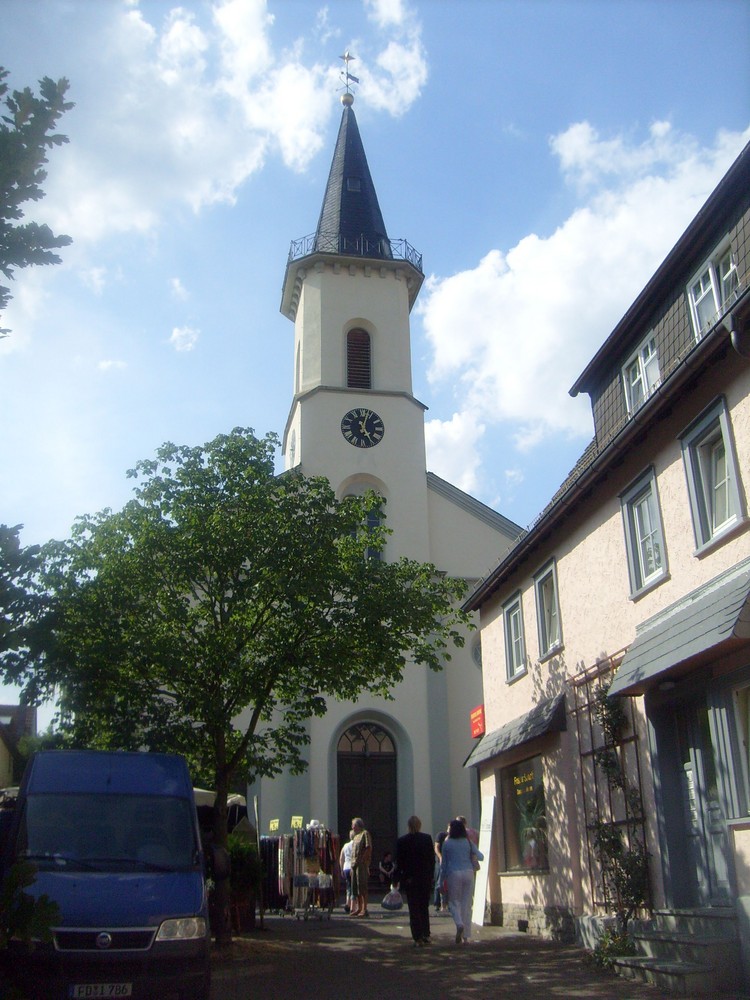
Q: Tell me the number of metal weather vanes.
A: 1